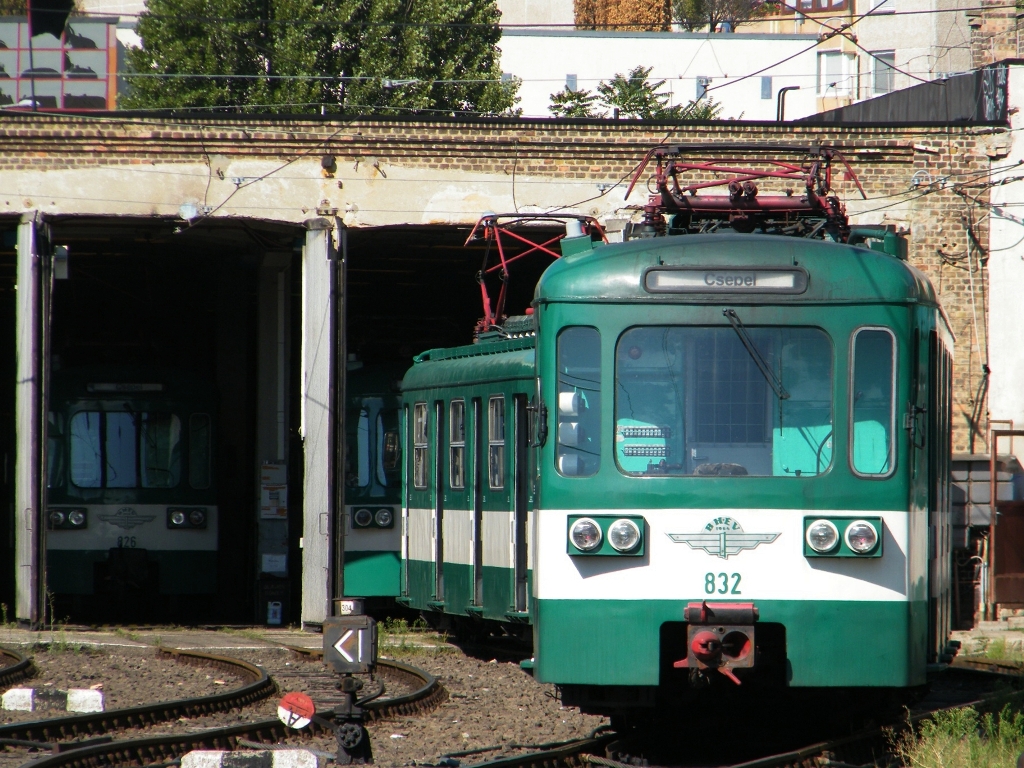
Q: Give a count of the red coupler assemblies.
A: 1